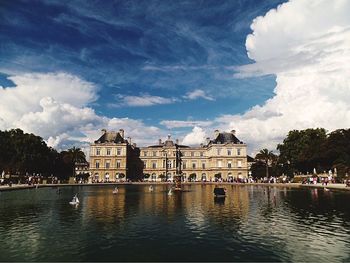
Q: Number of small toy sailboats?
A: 4